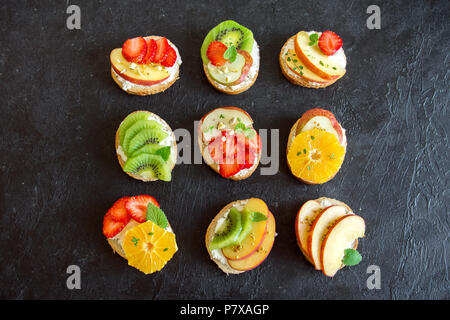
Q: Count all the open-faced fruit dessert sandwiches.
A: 9